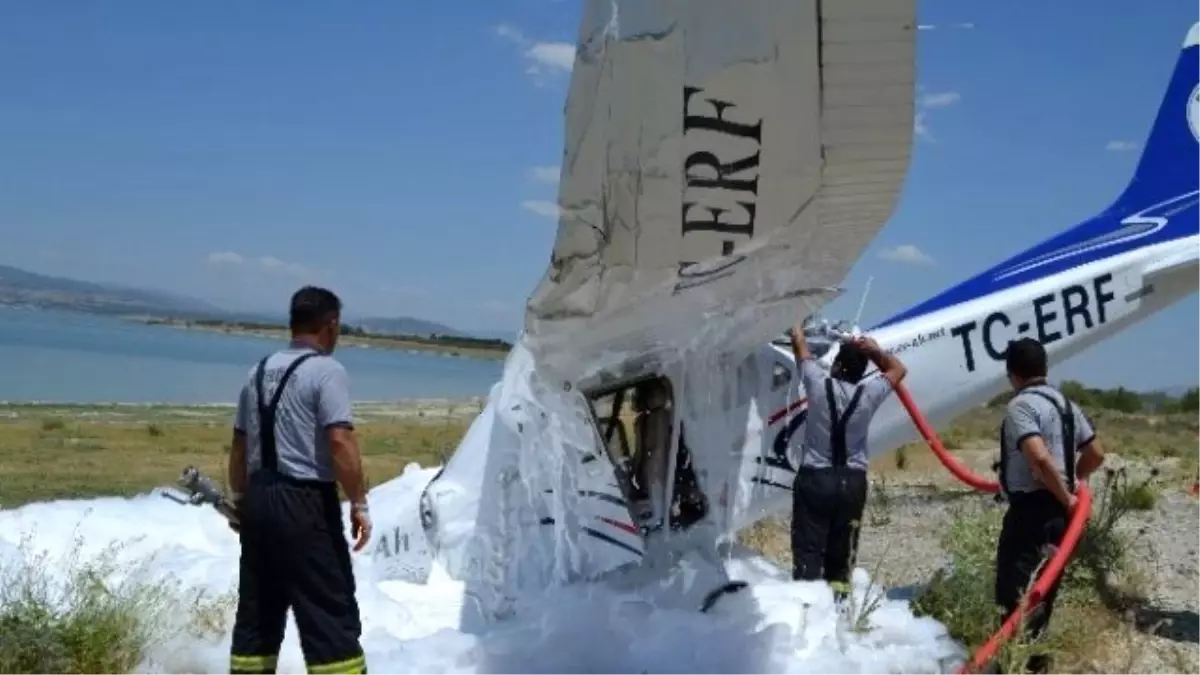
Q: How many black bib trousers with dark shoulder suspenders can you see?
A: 3